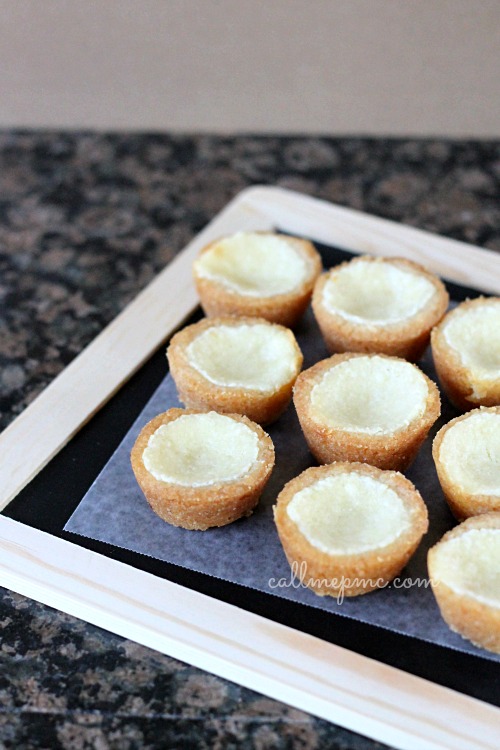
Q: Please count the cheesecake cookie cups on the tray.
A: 9